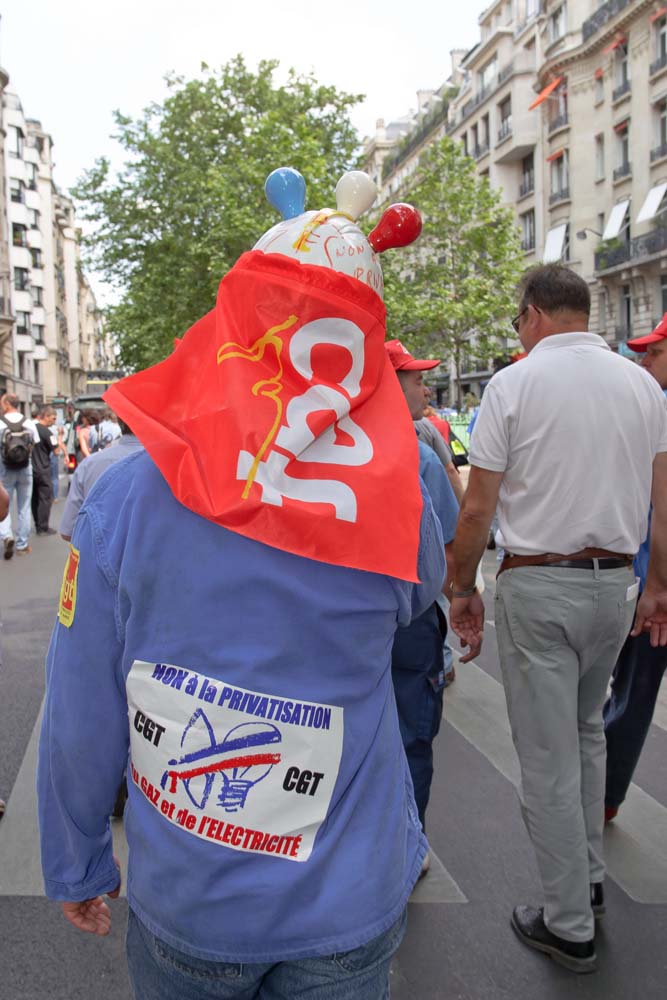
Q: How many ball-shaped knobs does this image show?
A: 3